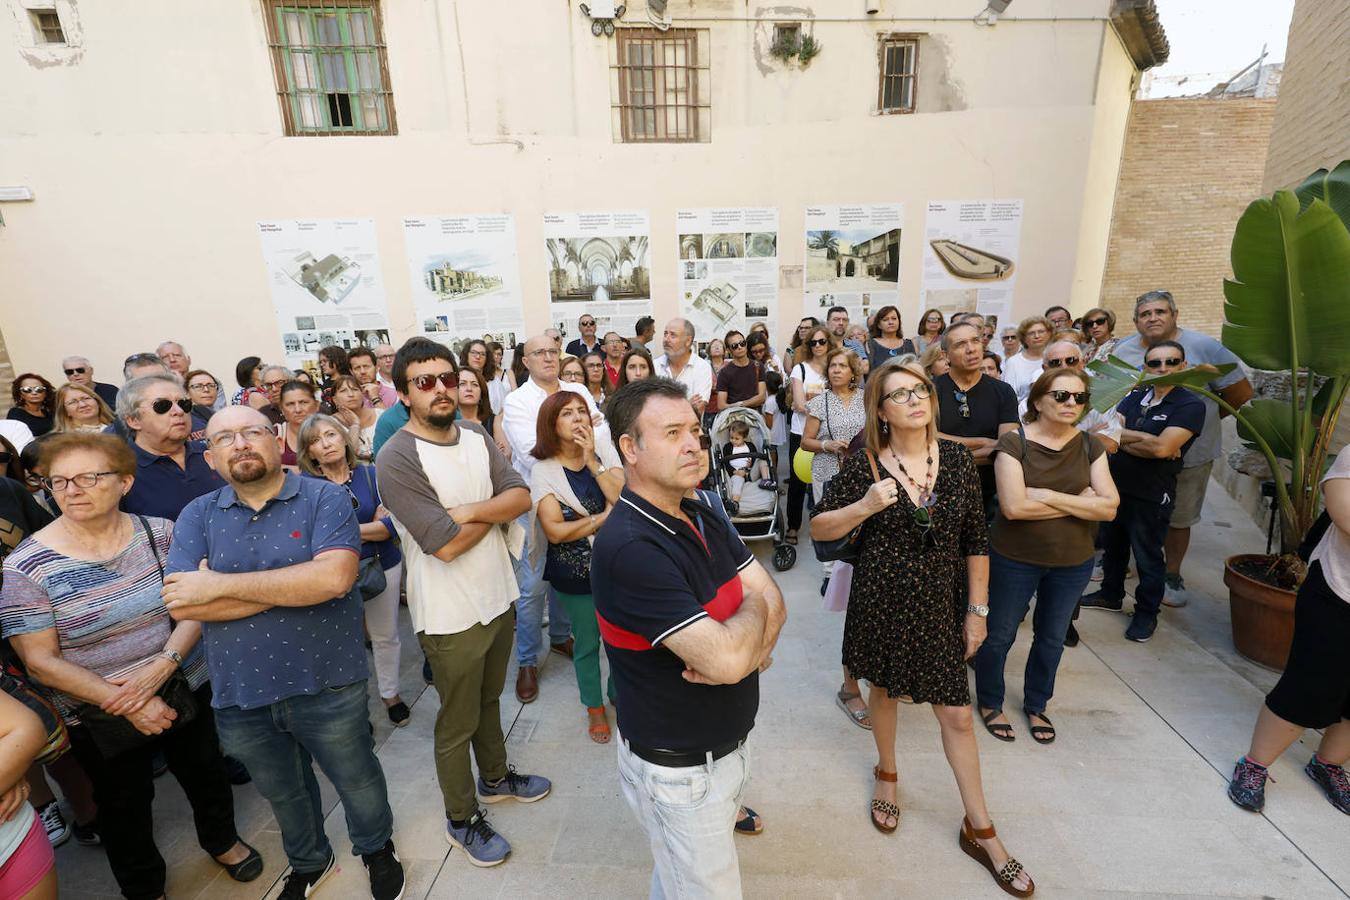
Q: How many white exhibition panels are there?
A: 6